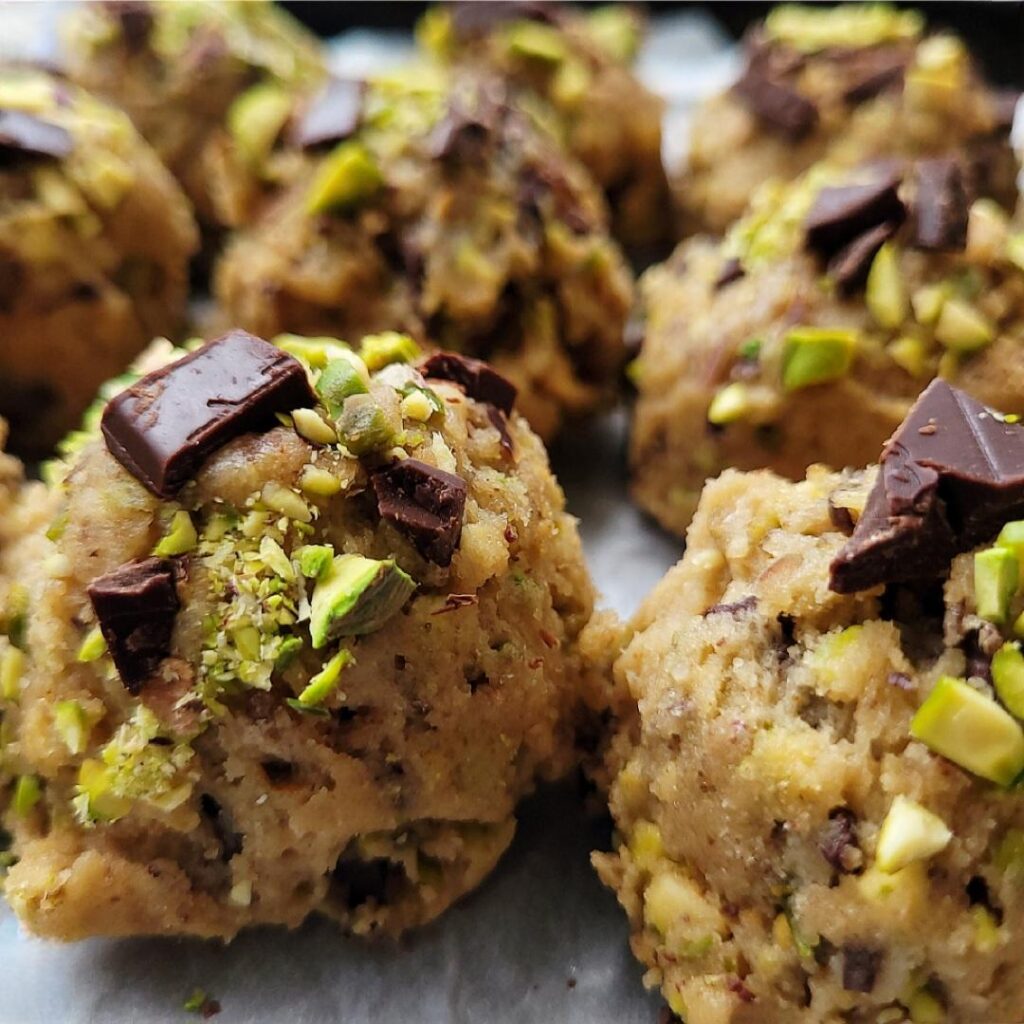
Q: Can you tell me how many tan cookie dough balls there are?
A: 8